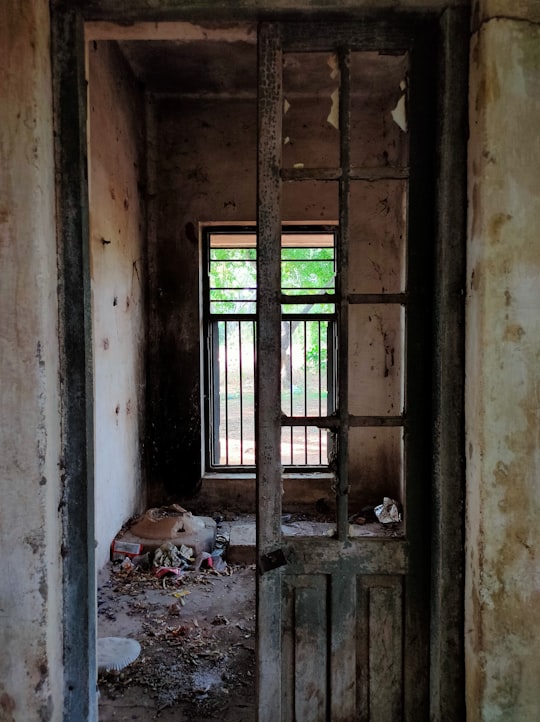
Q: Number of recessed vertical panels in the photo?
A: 2